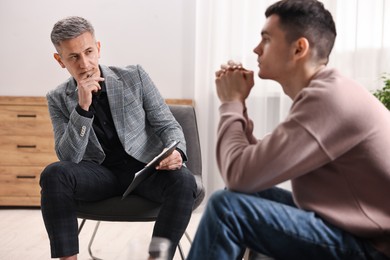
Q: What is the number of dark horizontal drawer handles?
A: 3